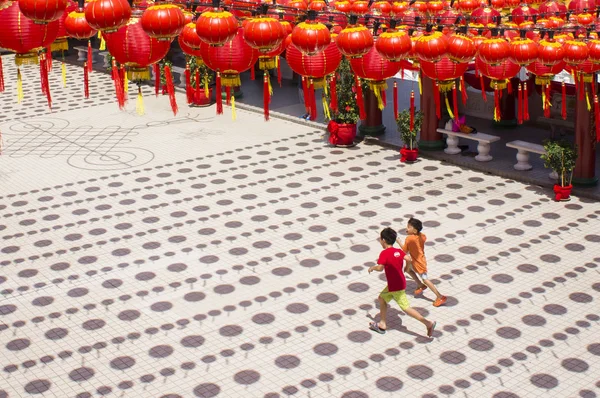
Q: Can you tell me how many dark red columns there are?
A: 4